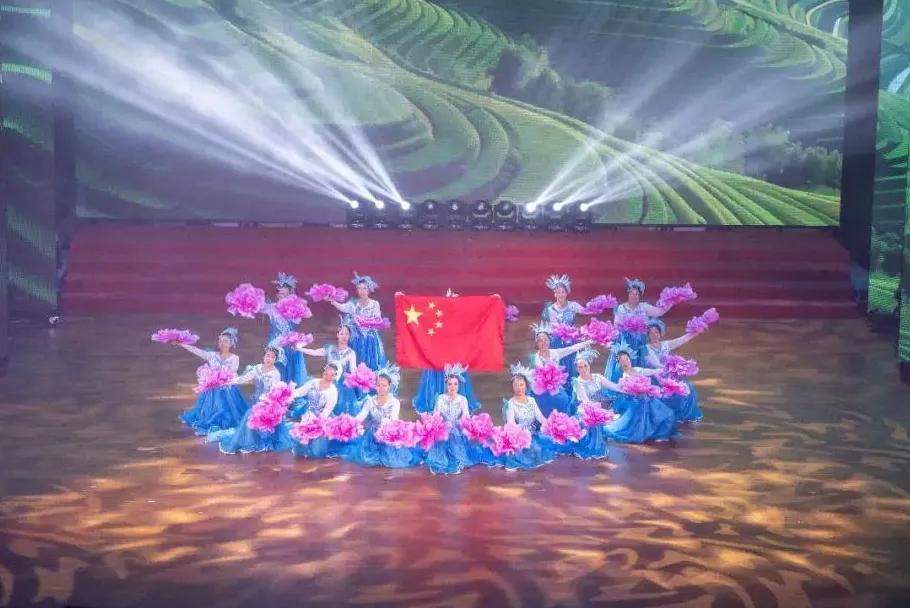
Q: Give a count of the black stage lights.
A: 10